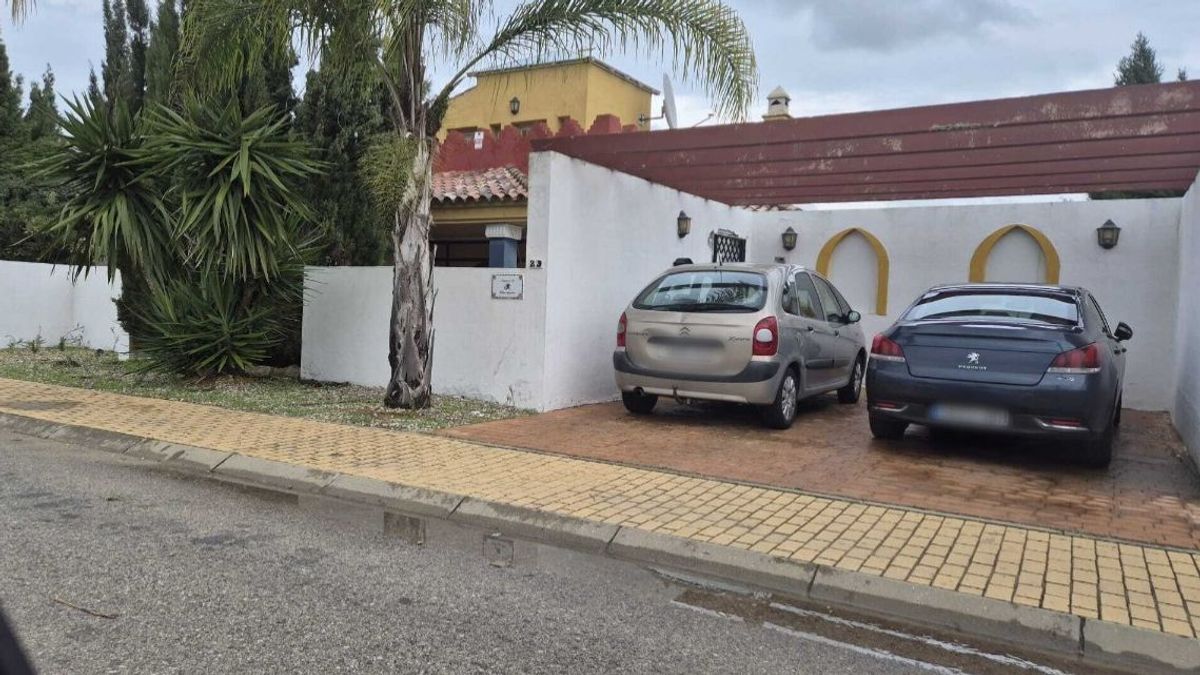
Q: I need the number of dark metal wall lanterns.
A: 4